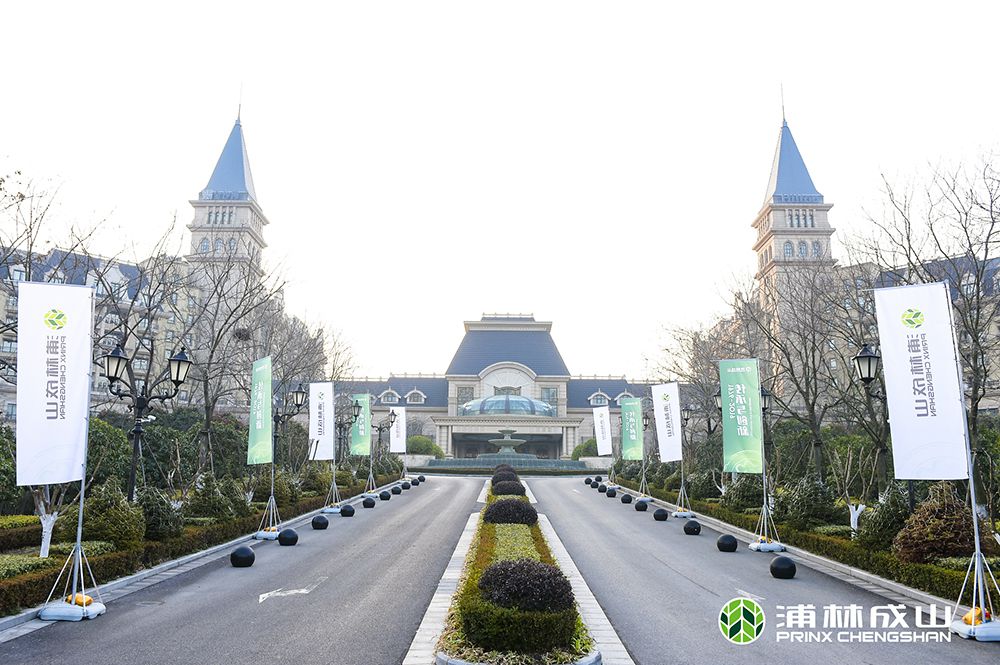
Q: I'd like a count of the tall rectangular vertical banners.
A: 10